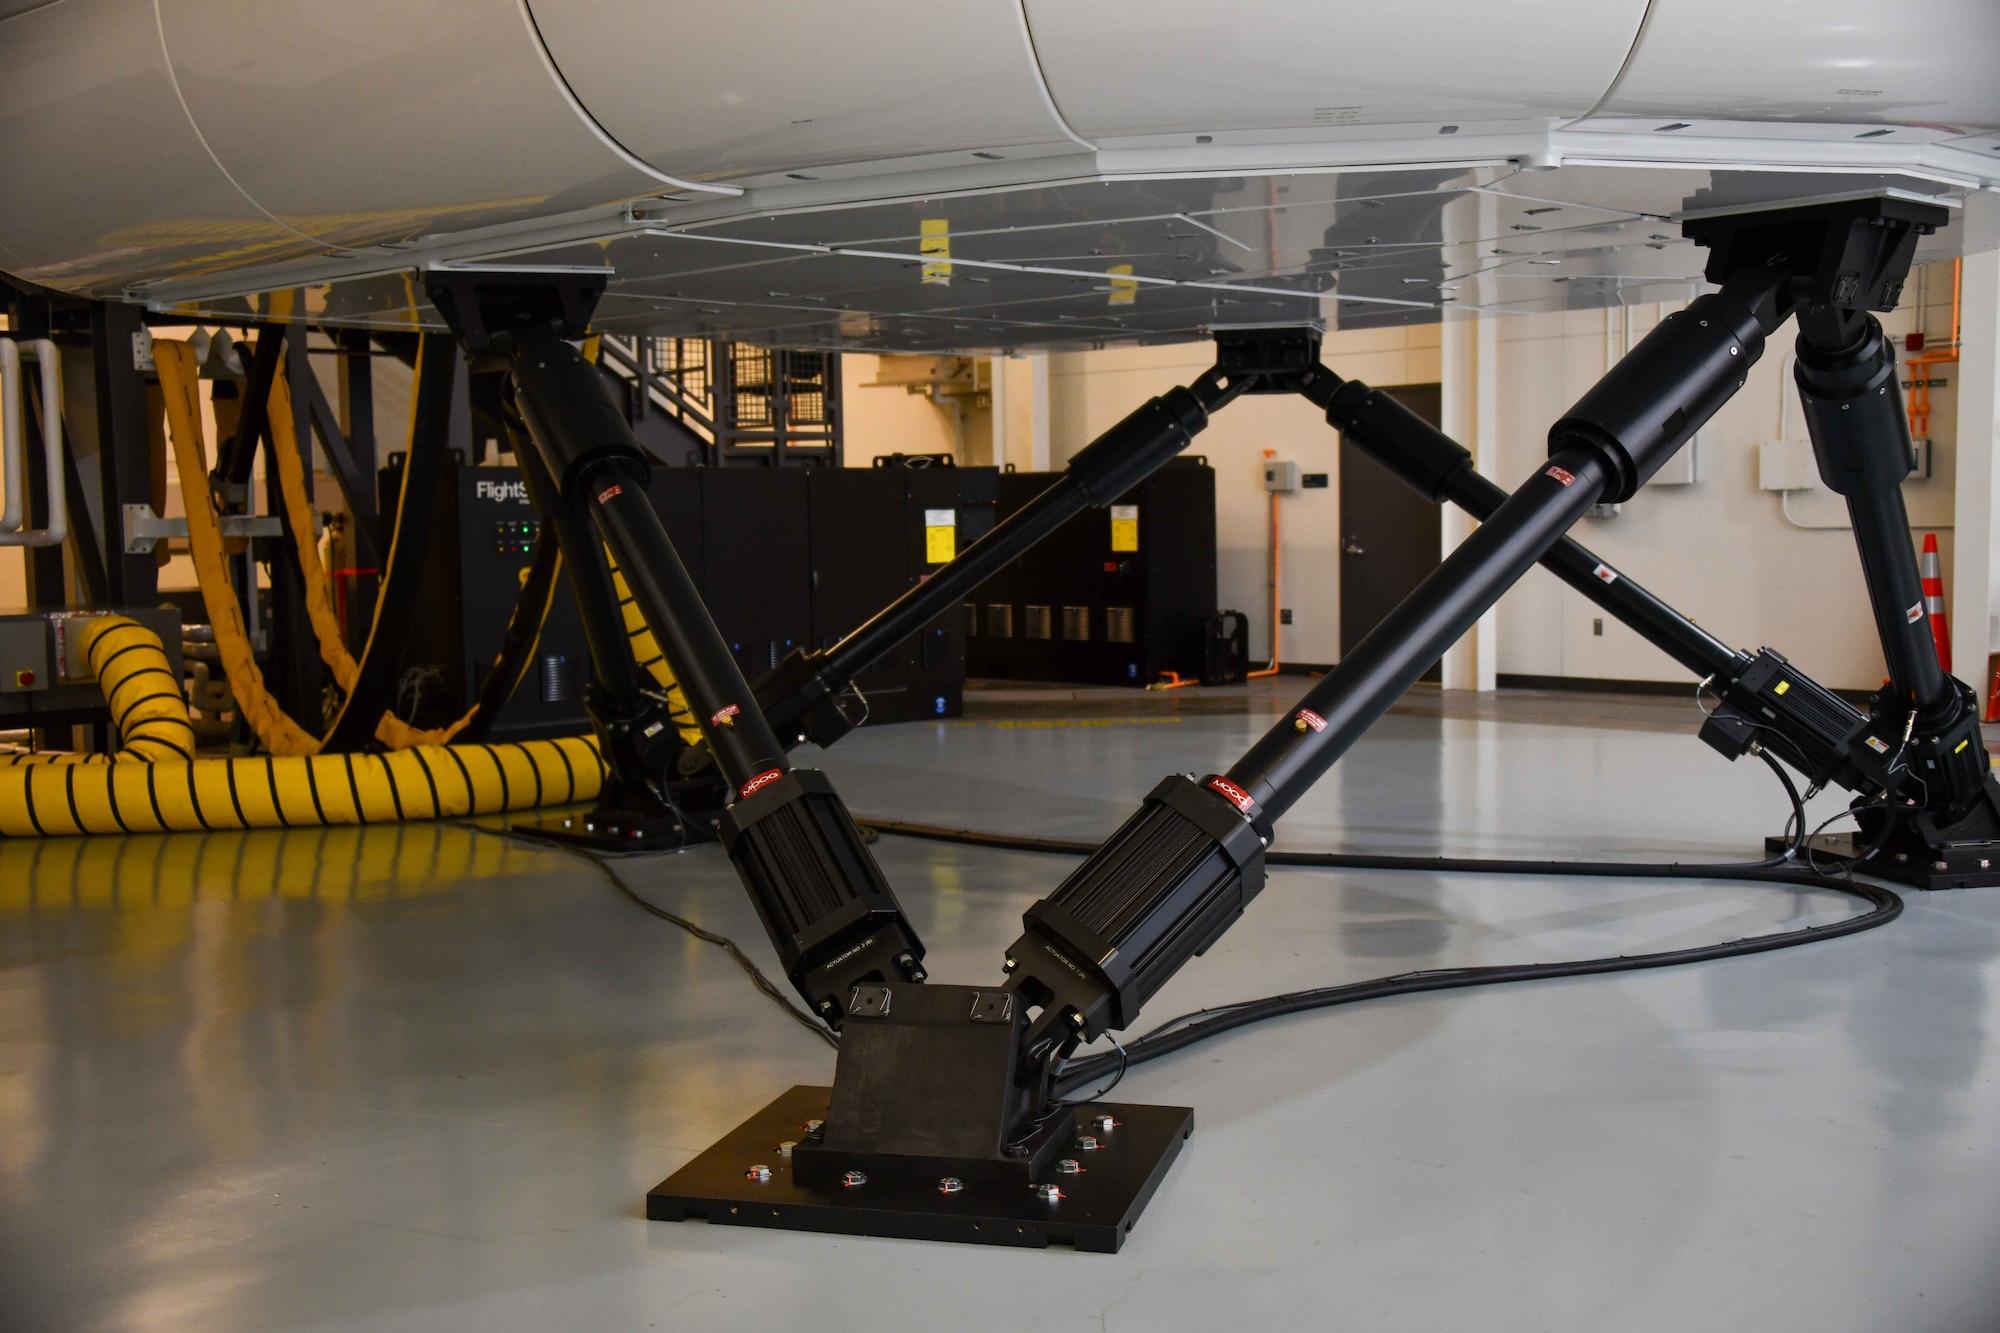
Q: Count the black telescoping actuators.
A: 6